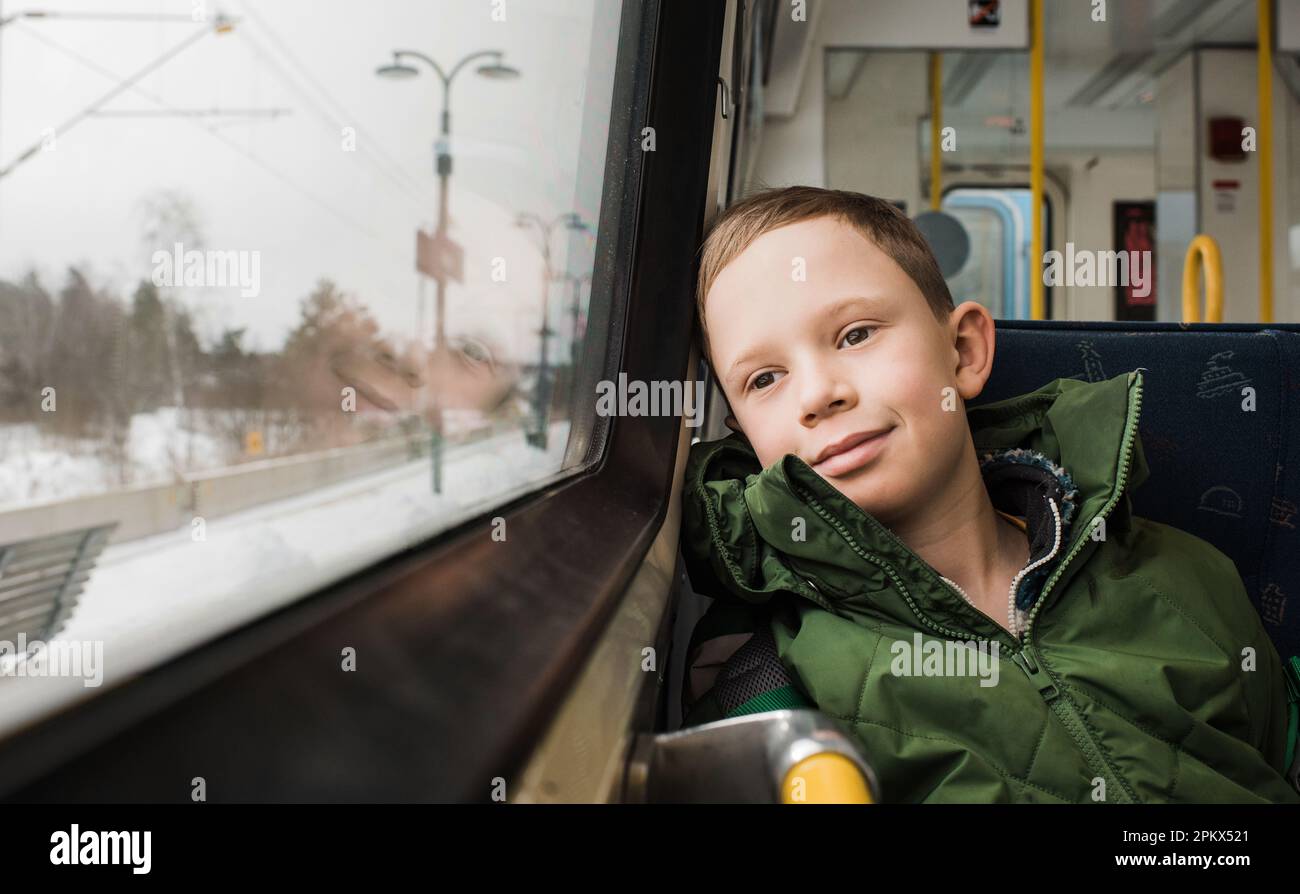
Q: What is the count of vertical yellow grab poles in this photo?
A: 3